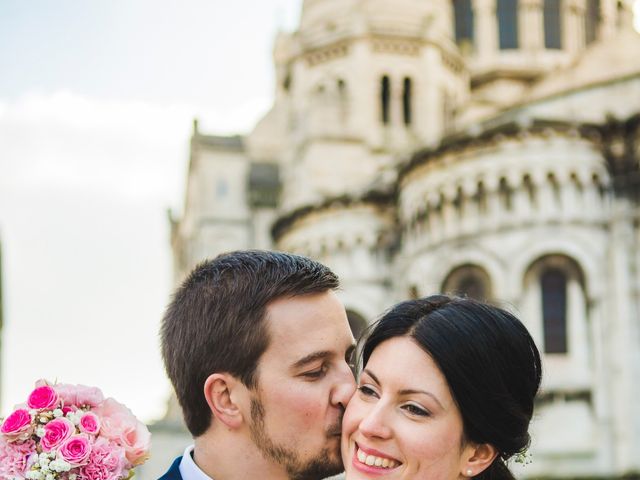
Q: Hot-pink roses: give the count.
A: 5